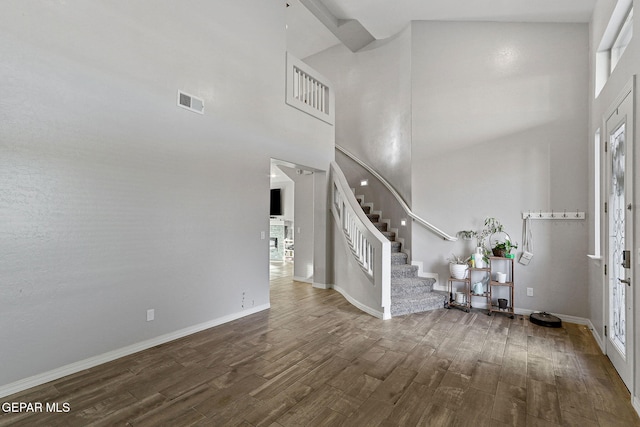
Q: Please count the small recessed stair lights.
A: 2